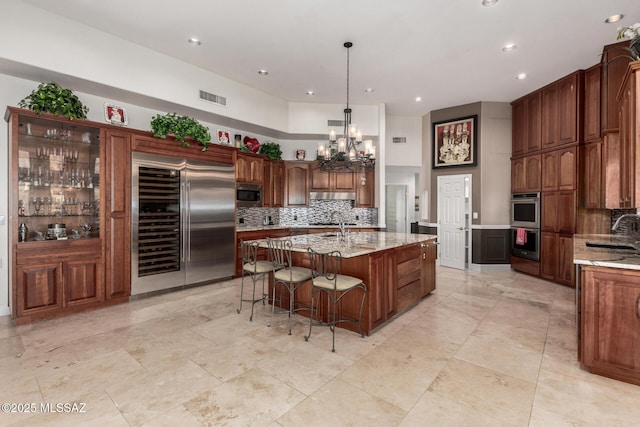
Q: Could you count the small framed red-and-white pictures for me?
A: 3